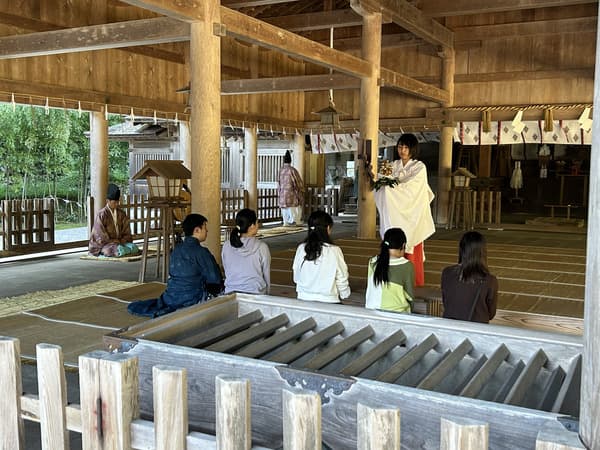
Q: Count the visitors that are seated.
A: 5